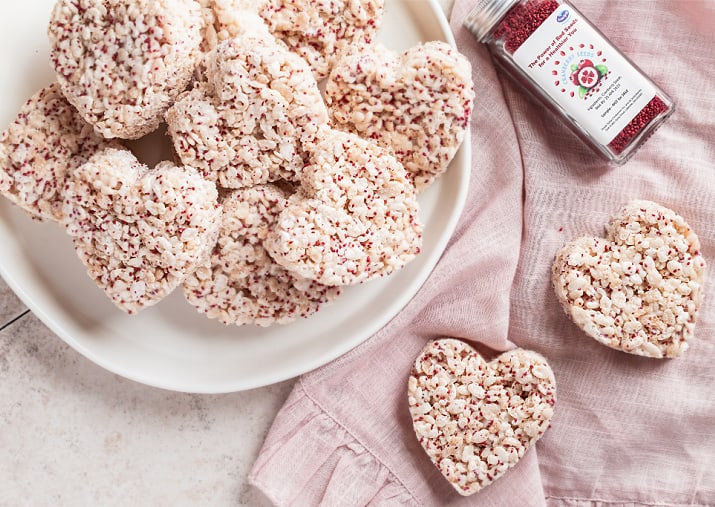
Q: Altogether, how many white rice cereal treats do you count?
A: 11